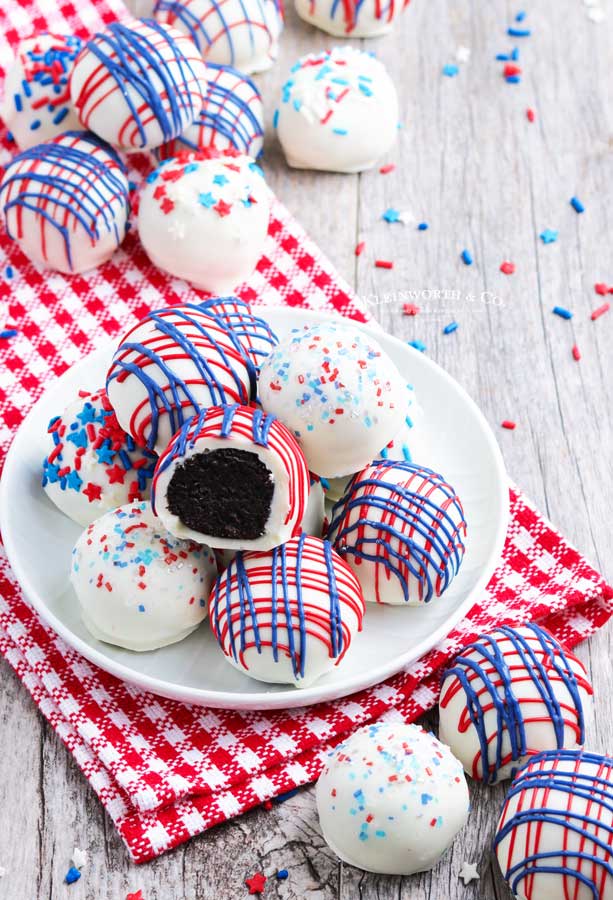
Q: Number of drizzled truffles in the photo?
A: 12